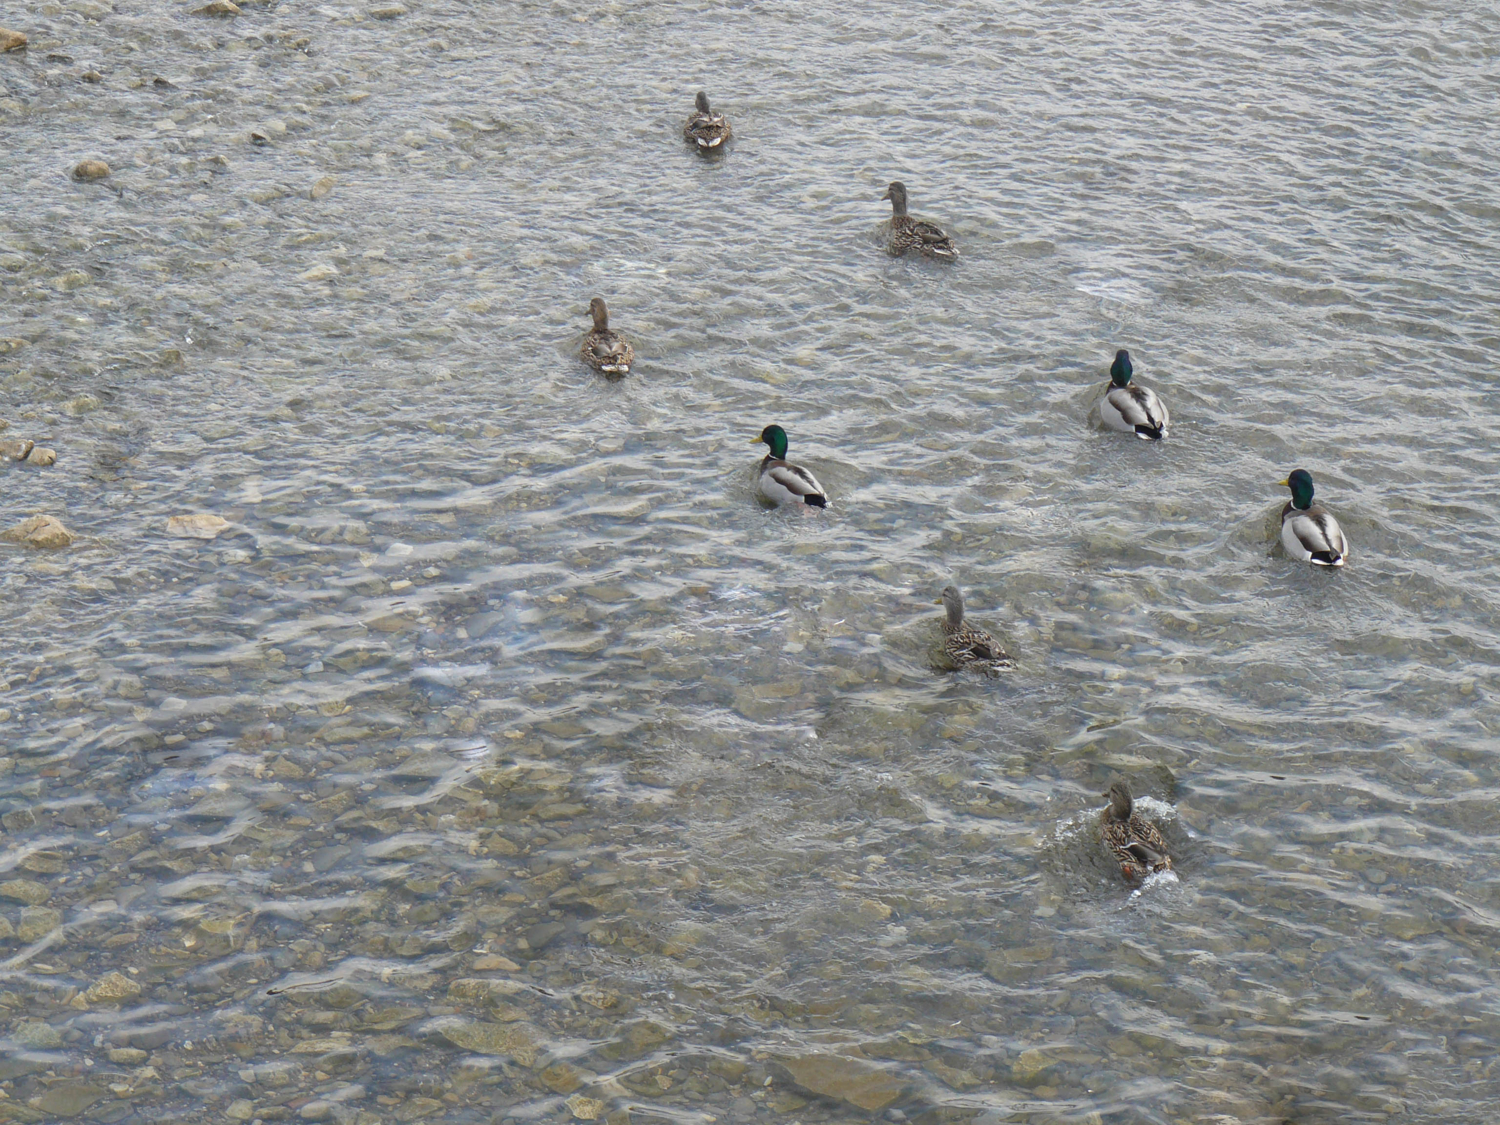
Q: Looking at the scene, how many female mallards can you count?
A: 5